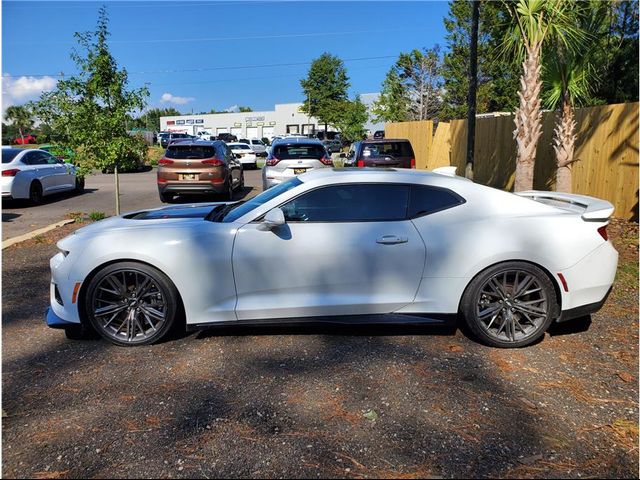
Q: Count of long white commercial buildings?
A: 1